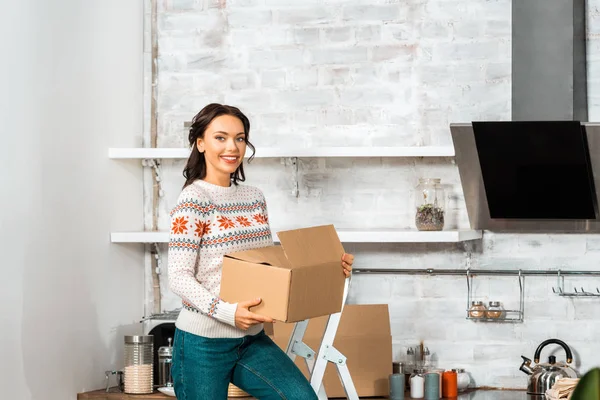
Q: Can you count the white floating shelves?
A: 2